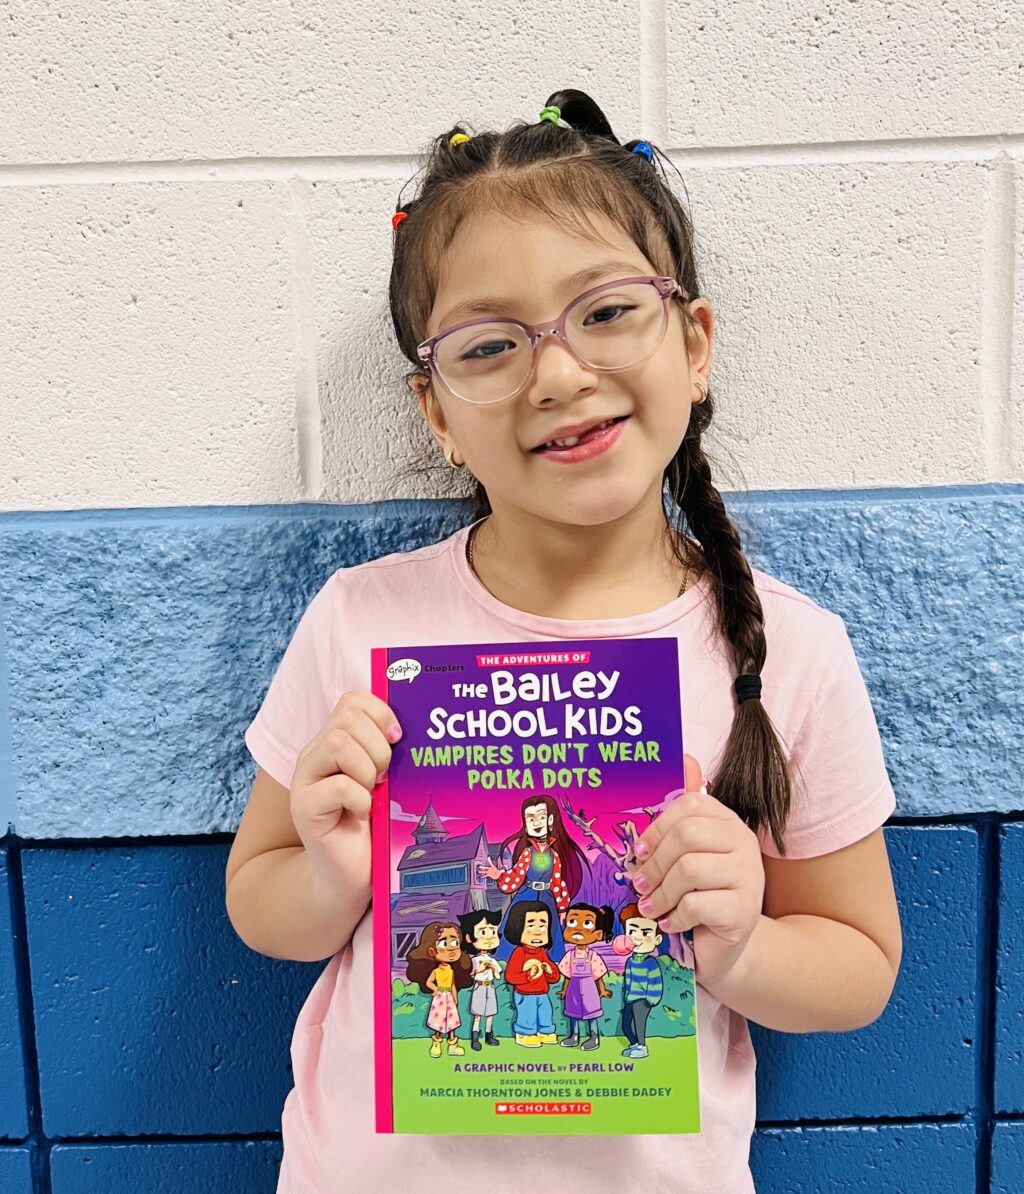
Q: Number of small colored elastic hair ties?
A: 4